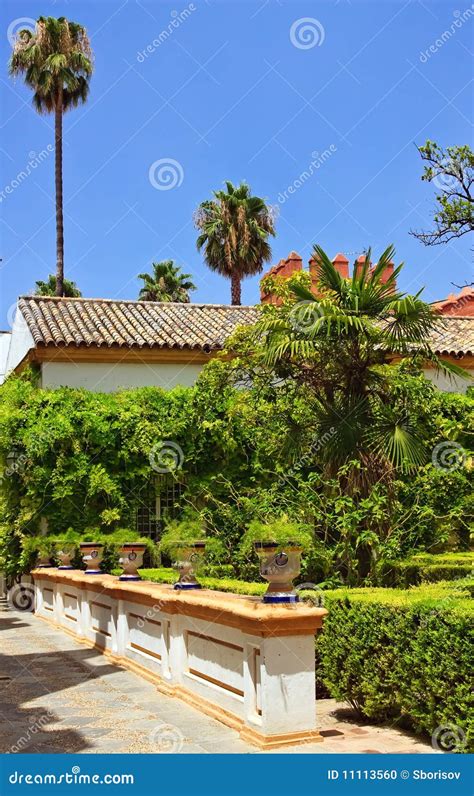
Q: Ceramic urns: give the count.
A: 6